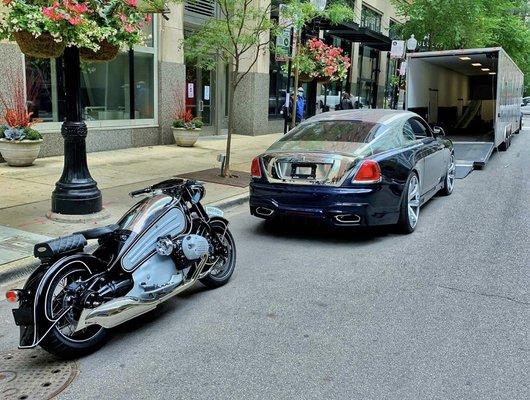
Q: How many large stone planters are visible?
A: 2